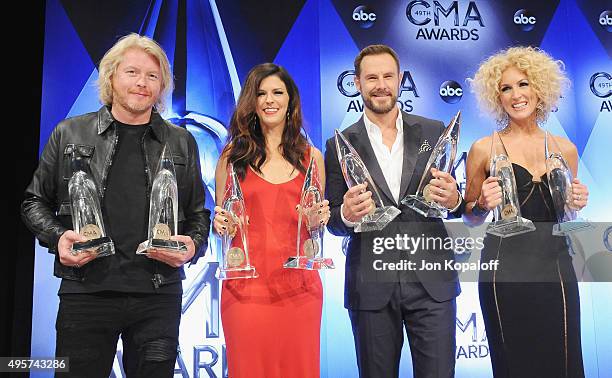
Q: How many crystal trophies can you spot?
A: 8